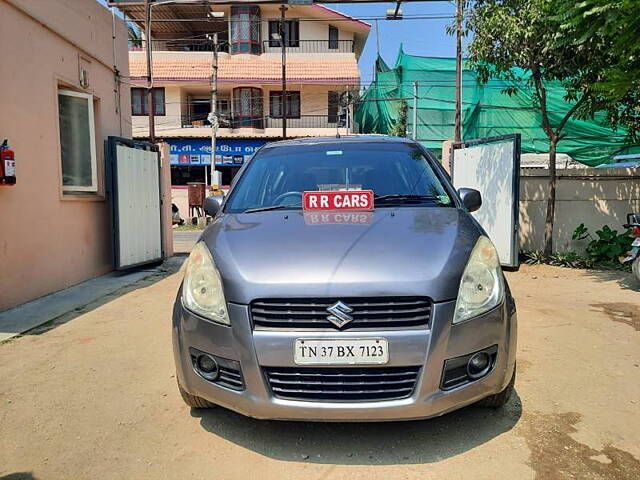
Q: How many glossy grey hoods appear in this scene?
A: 1